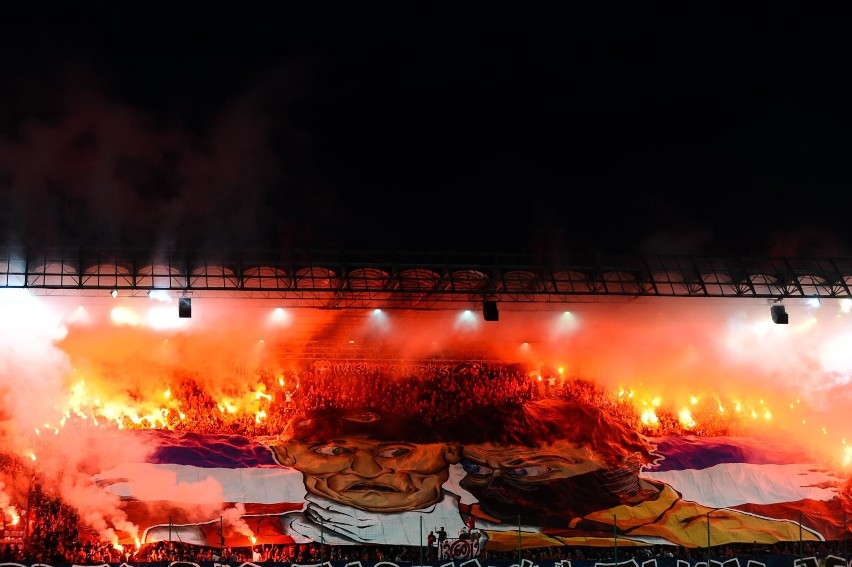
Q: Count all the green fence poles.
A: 9